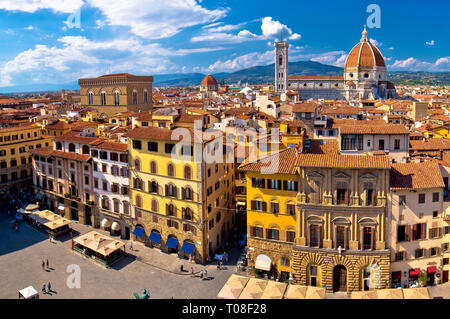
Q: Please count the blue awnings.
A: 4